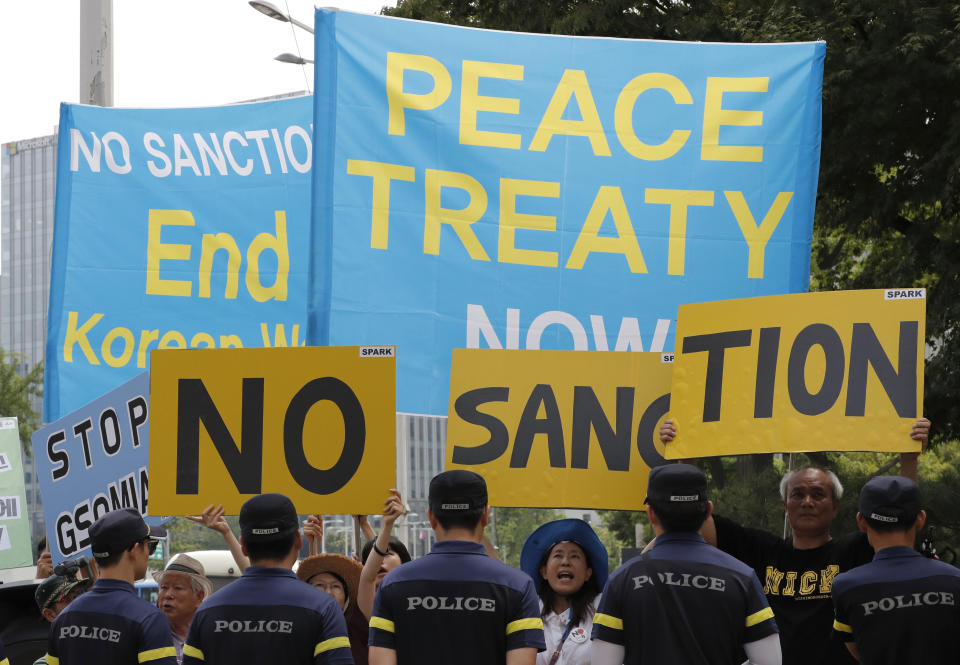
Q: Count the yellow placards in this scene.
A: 3